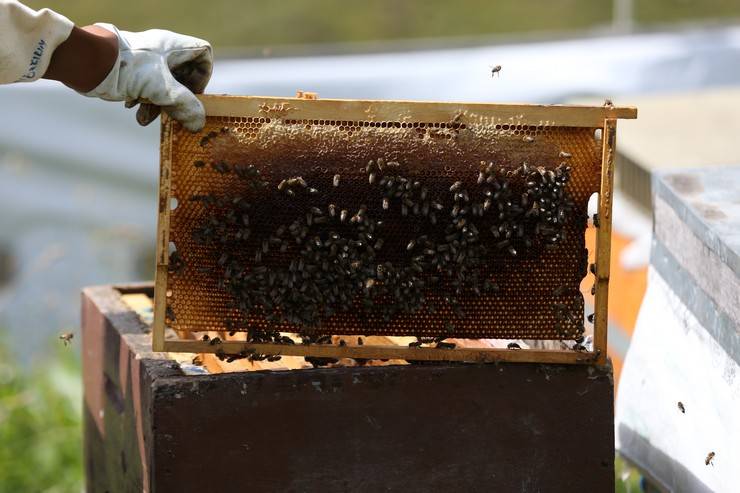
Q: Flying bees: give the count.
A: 4